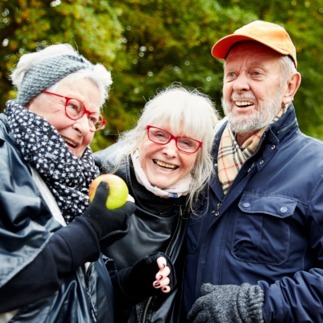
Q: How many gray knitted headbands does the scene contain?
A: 1